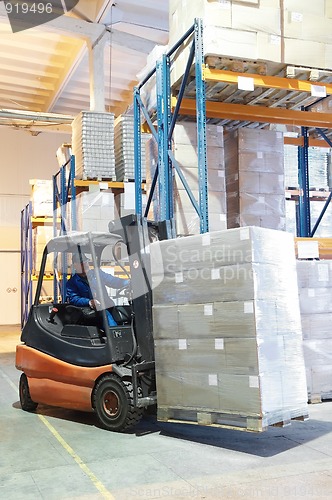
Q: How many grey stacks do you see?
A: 2